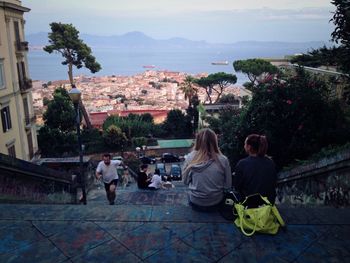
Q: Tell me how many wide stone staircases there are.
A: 1